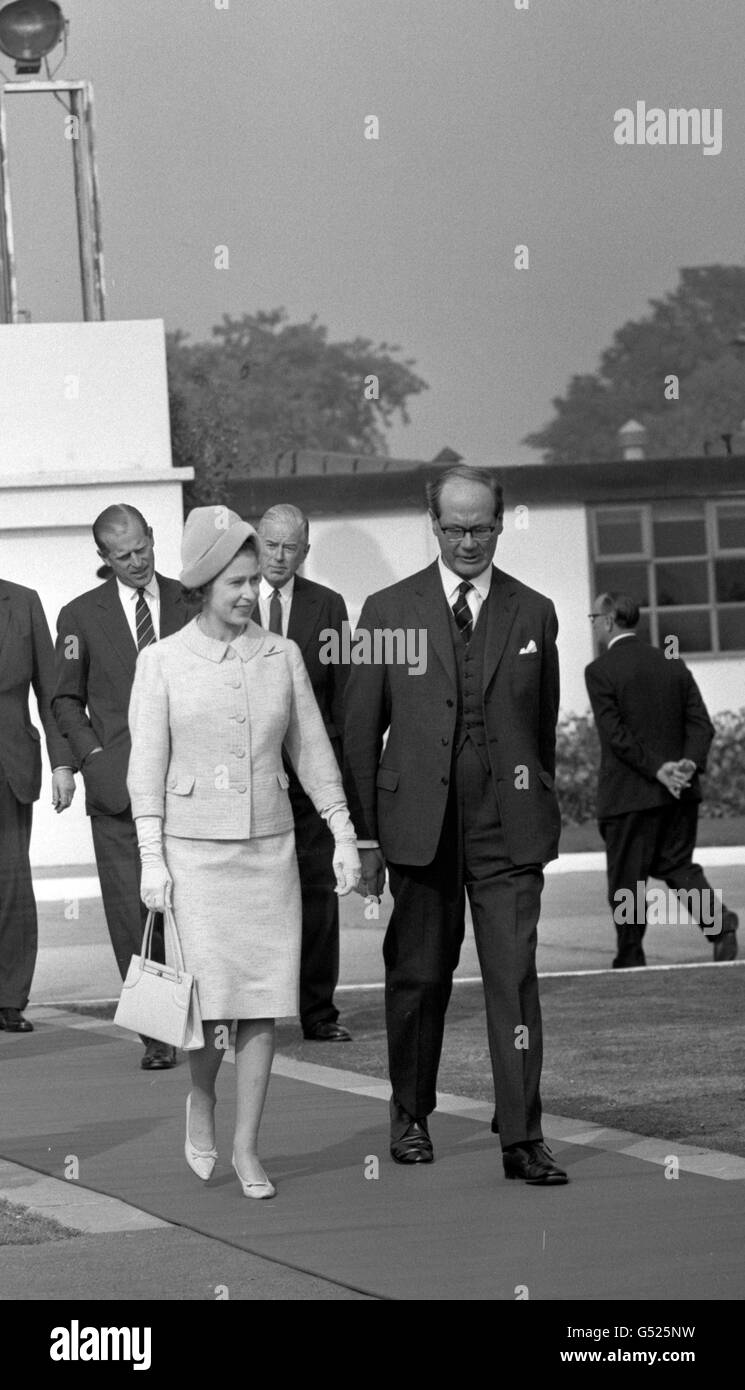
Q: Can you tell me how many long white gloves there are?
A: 2